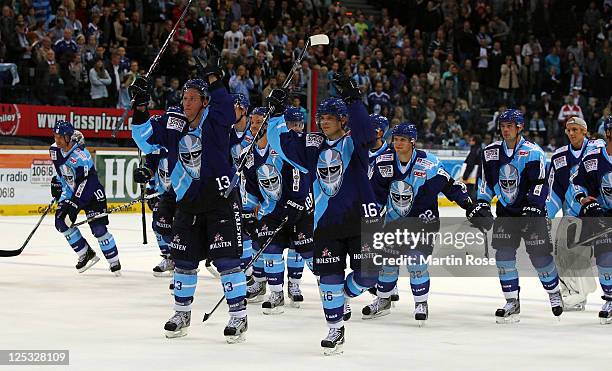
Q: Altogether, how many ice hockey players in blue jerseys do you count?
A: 12